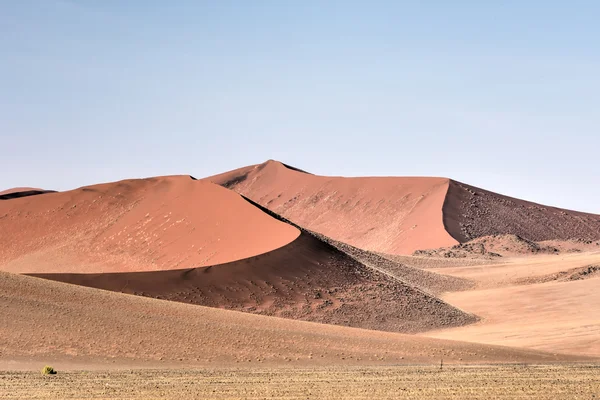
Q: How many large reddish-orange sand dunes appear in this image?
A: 2